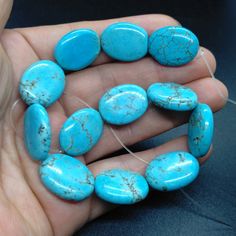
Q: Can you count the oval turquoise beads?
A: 12